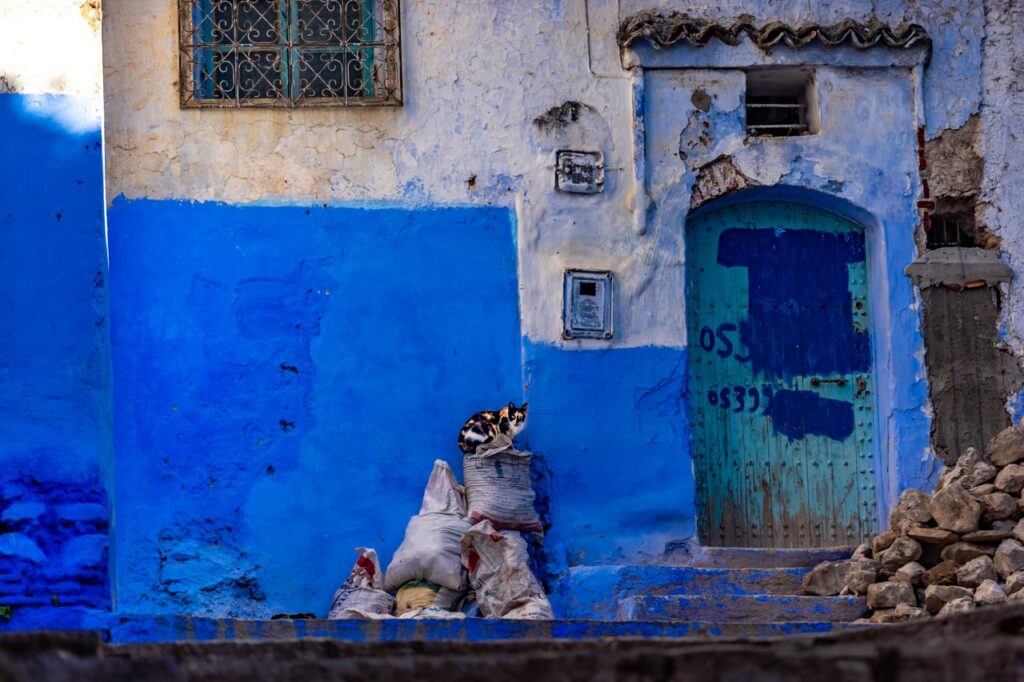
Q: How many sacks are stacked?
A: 5